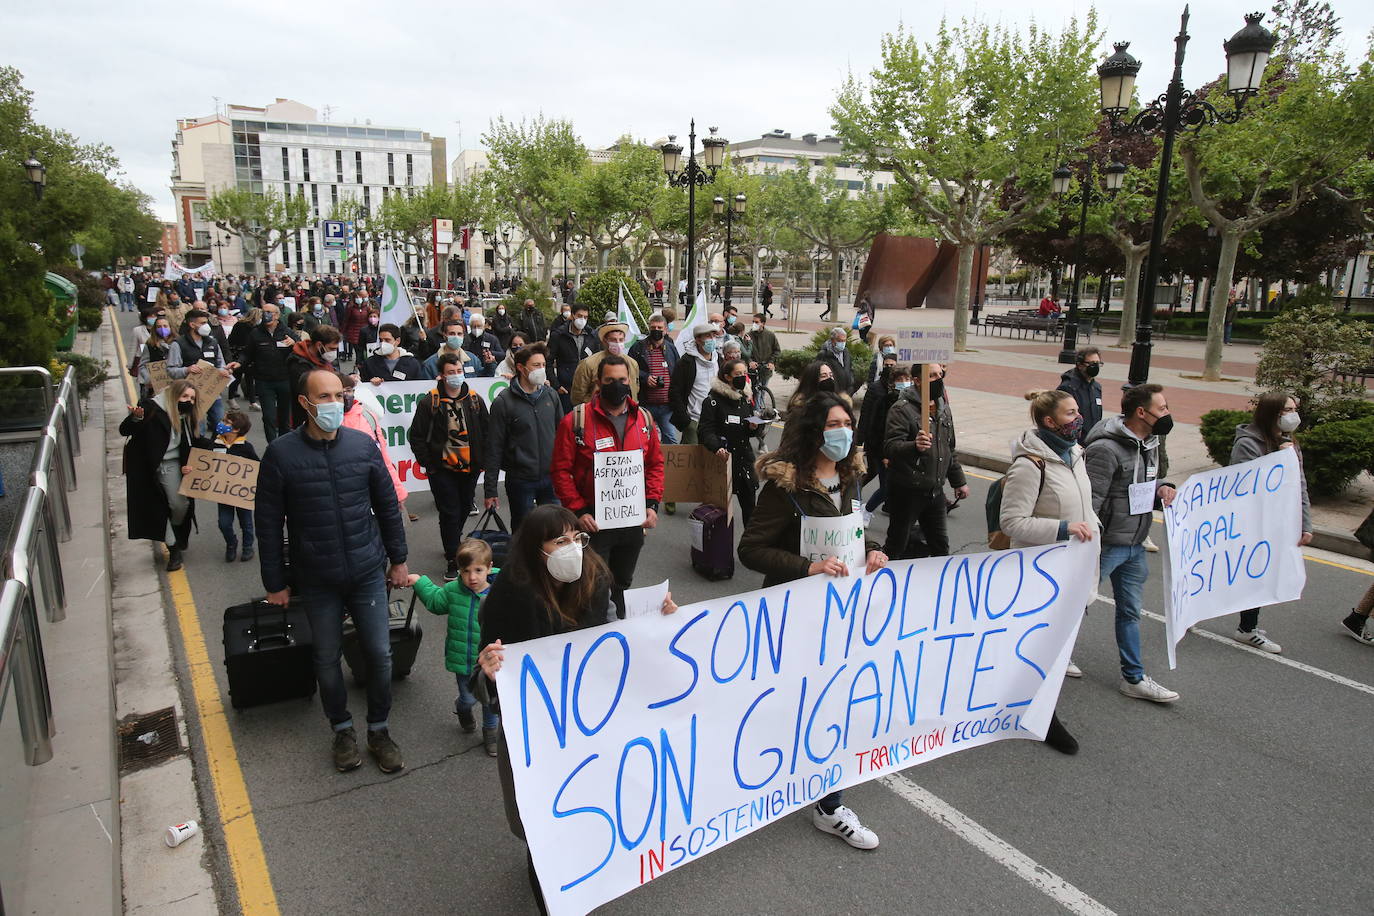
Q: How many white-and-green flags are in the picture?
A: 3